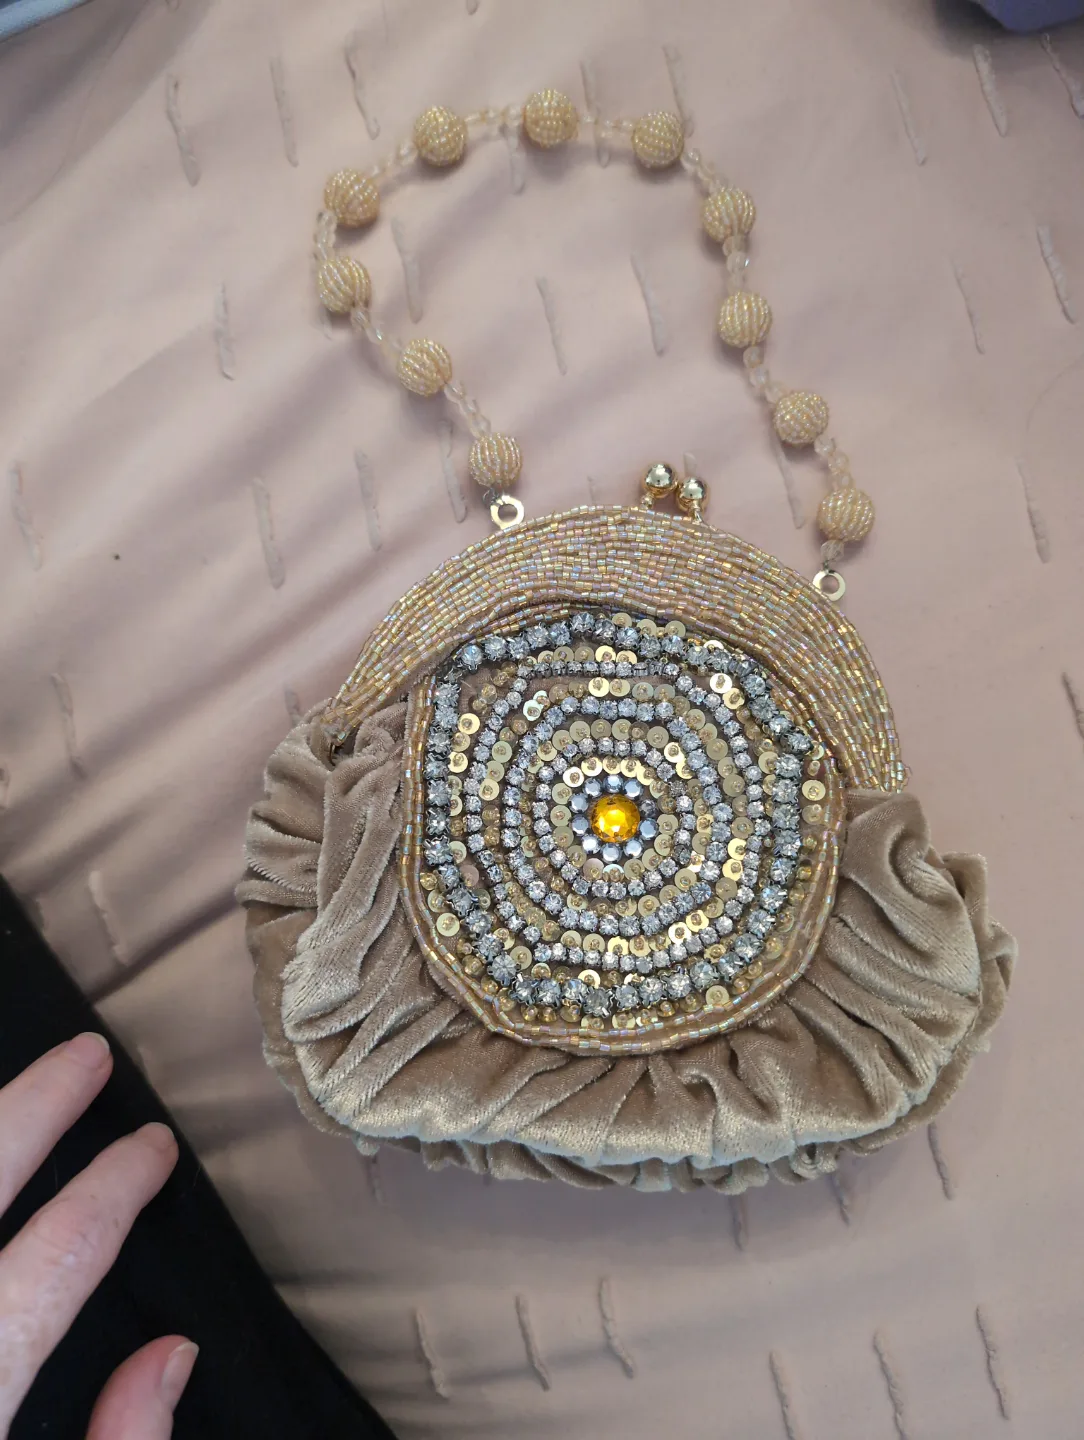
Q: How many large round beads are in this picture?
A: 11